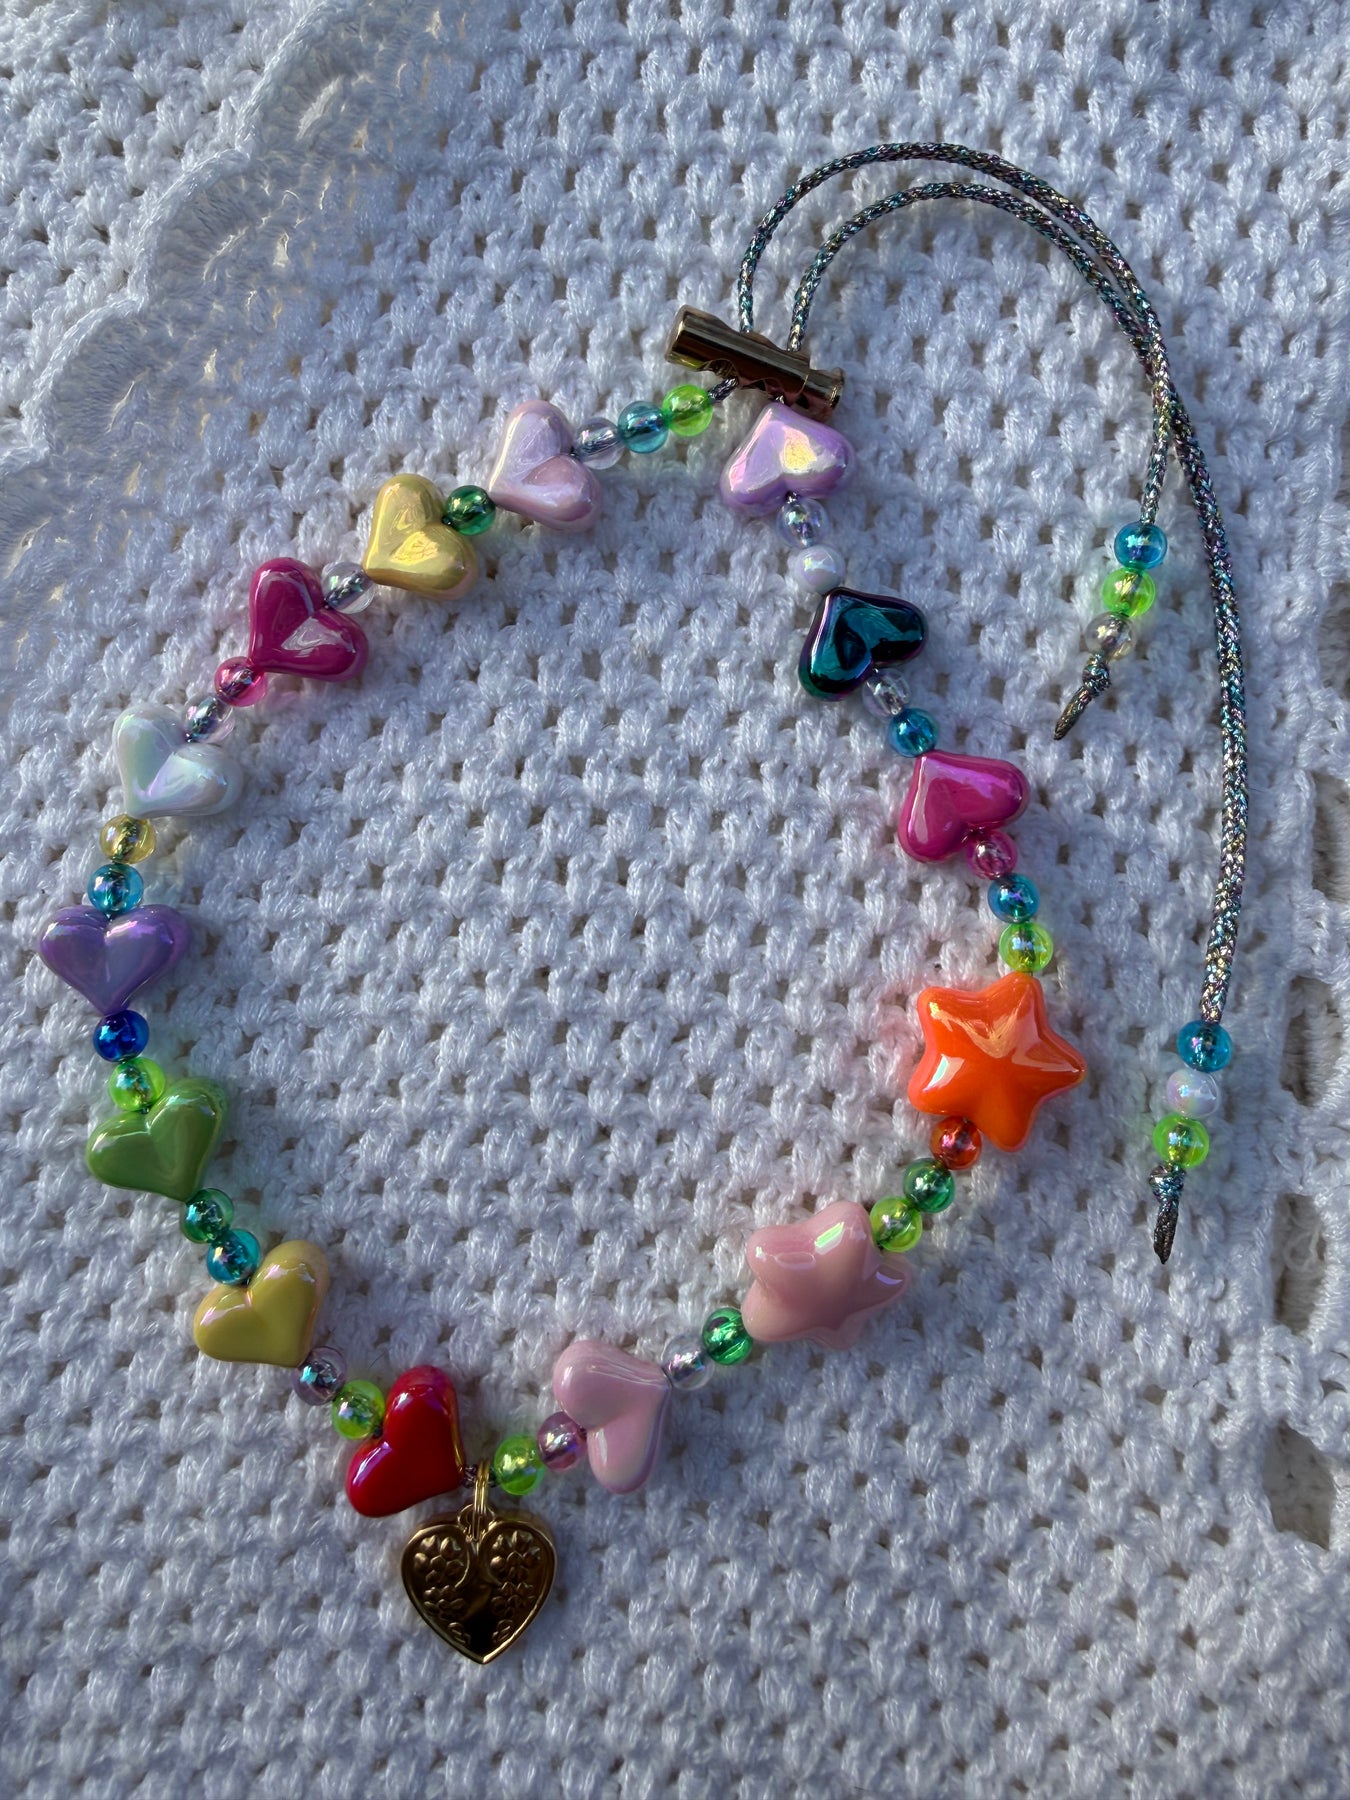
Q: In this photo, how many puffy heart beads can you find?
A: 12